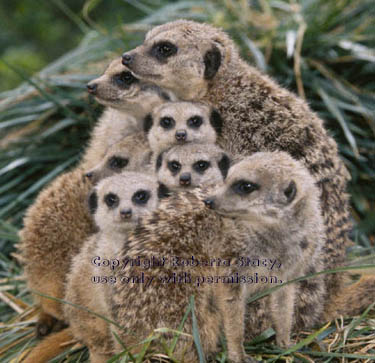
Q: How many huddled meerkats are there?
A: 7